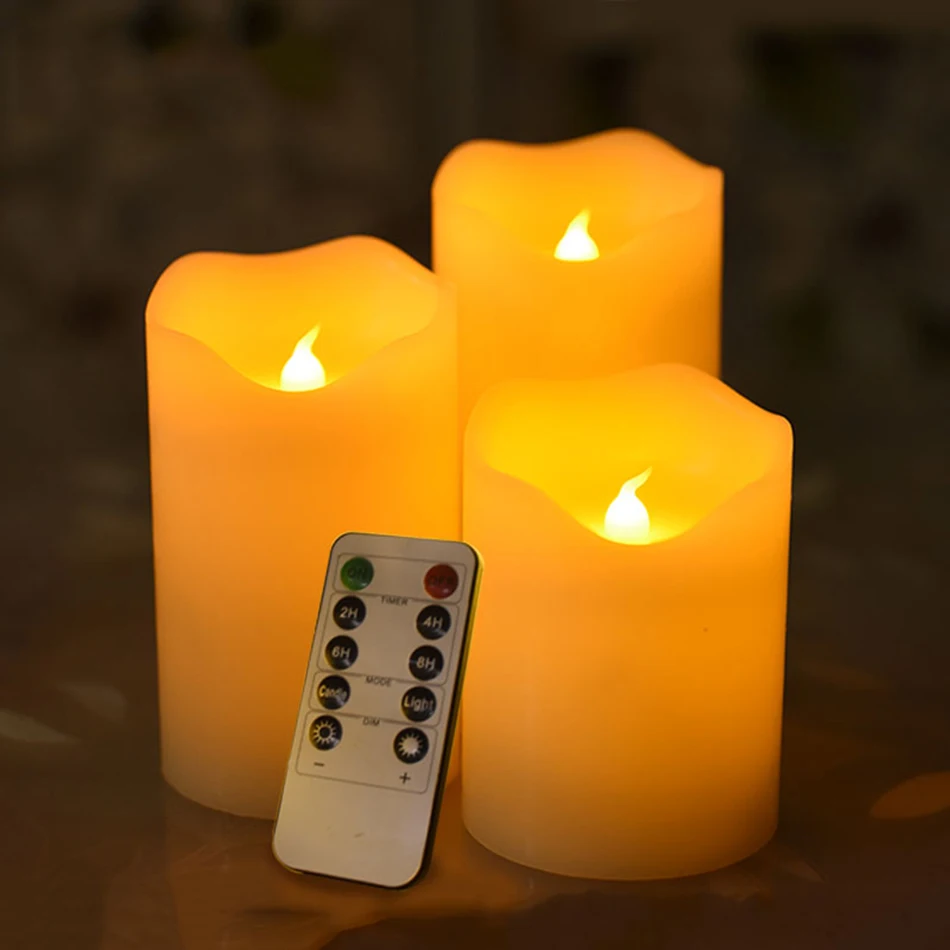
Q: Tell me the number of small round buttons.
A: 10